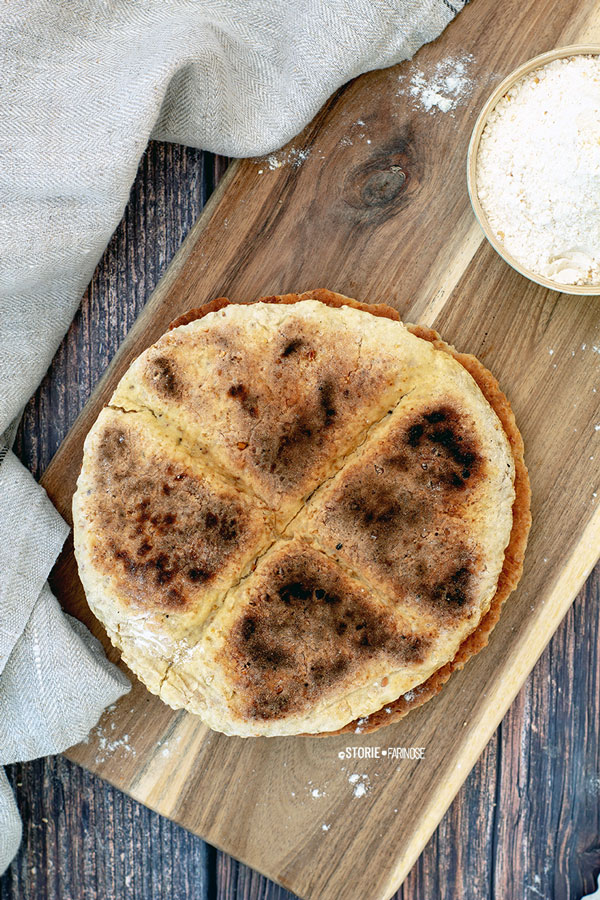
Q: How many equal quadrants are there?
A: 4